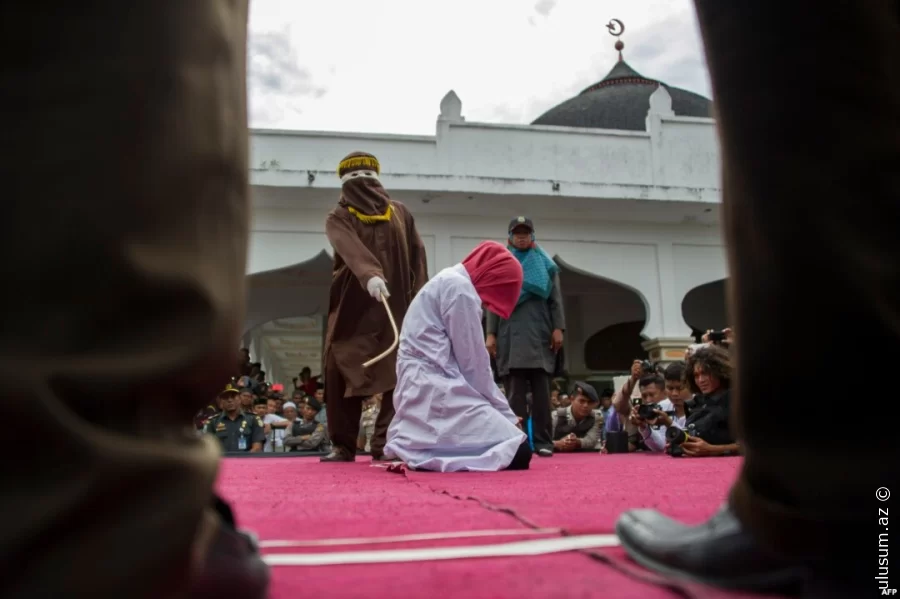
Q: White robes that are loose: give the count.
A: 1